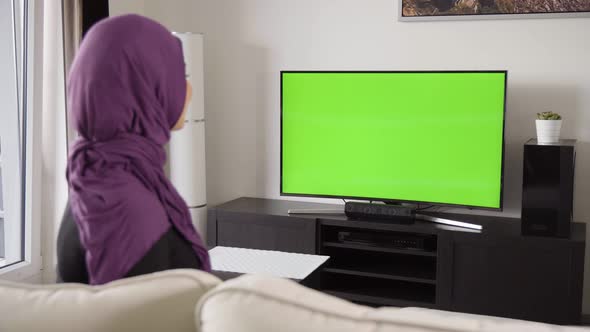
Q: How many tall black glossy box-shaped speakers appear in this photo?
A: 1